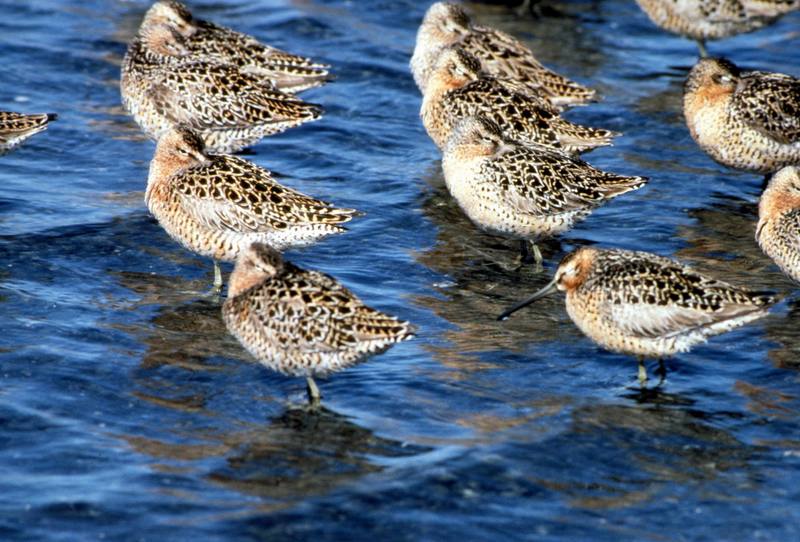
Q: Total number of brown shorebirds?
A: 12